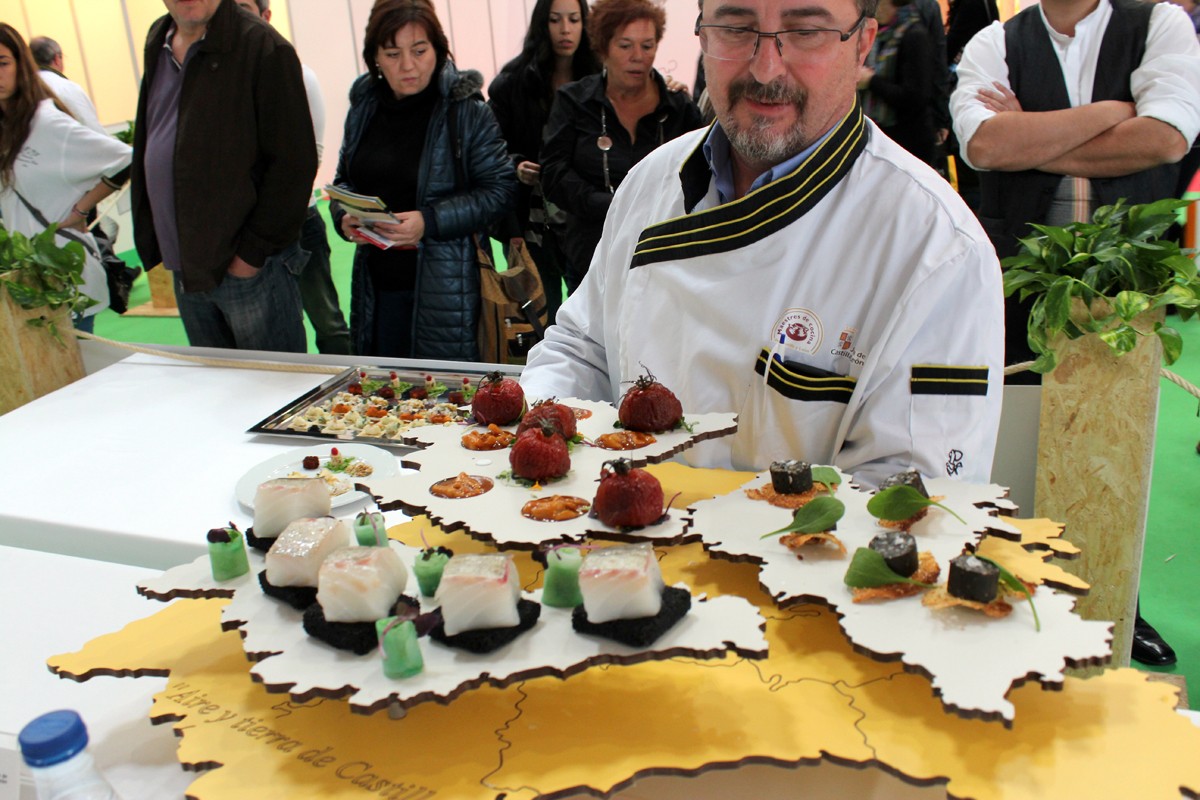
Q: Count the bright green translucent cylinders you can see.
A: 5